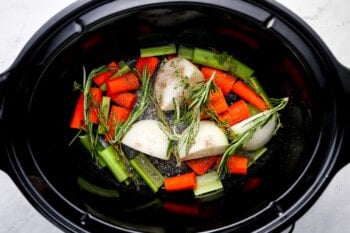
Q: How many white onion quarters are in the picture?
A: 4